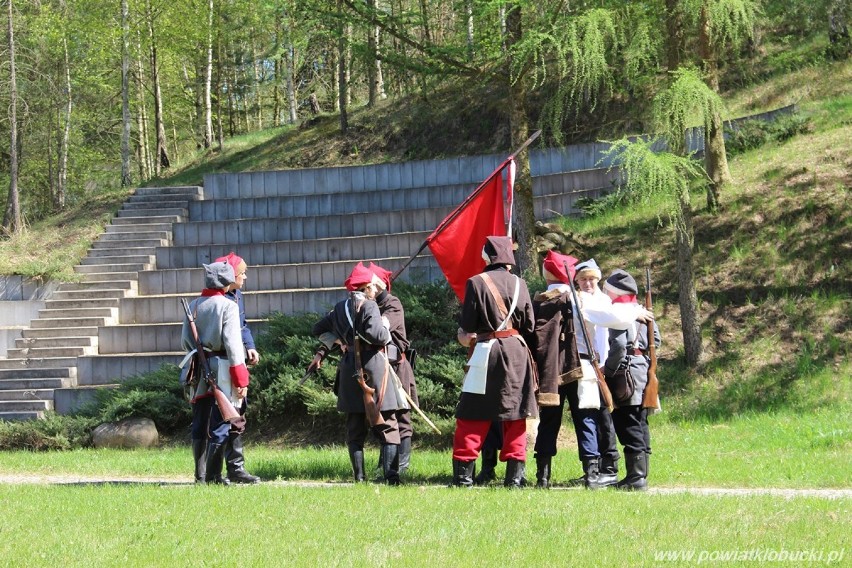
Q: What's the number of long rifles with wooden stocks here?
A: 4